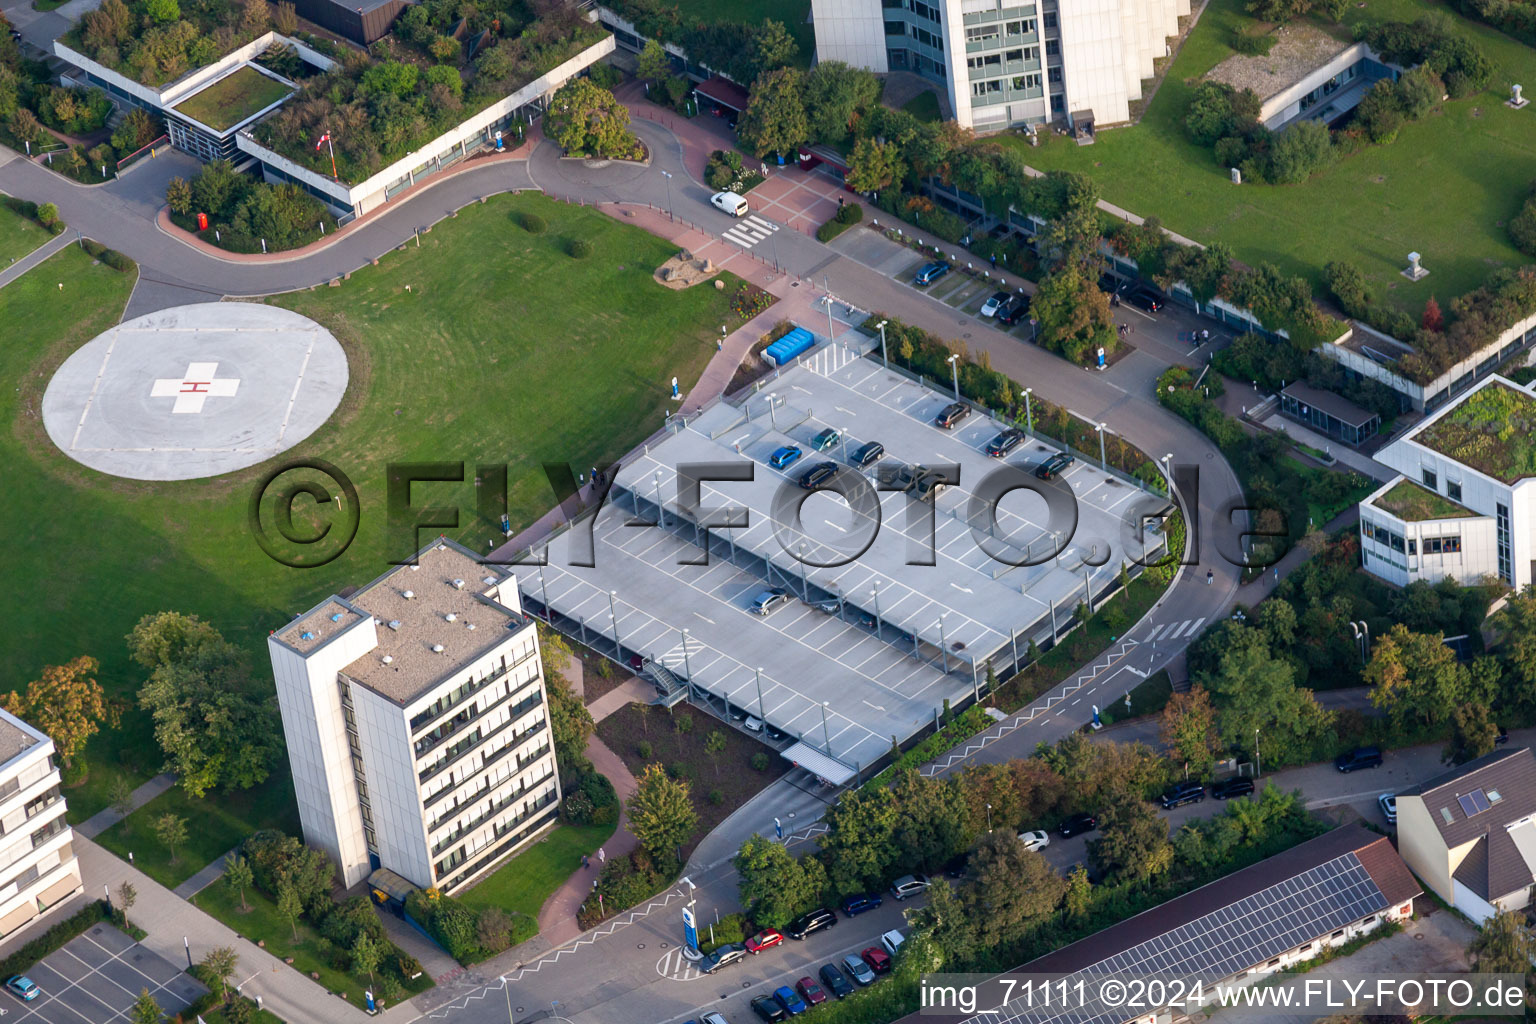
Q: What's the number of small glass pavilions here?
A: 1